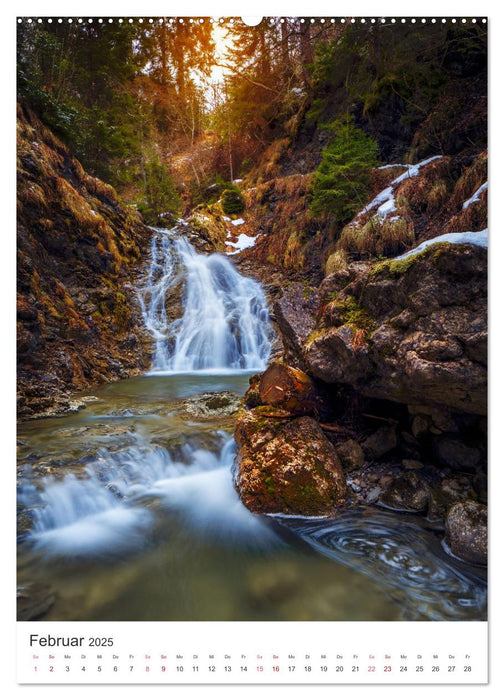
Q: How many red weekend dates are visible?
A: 8